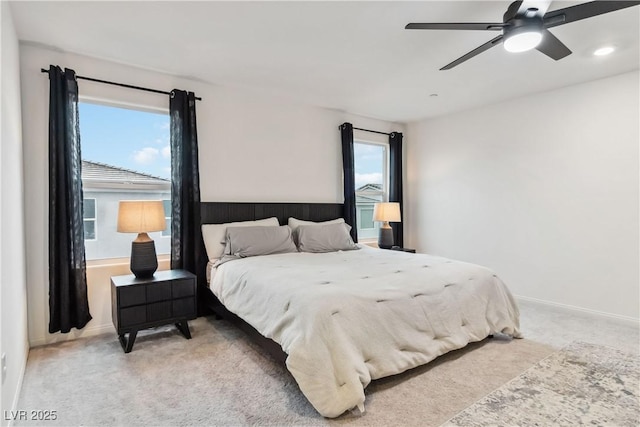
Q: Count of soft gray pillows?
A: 2